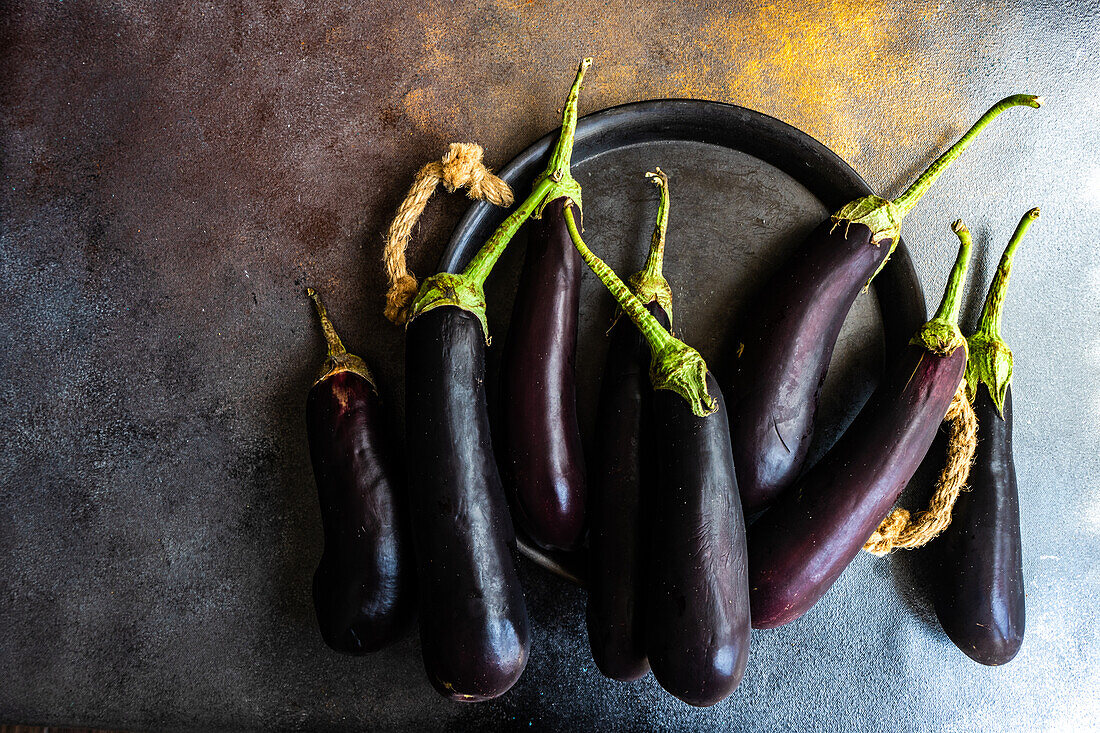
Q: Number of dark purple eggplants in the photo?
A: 8